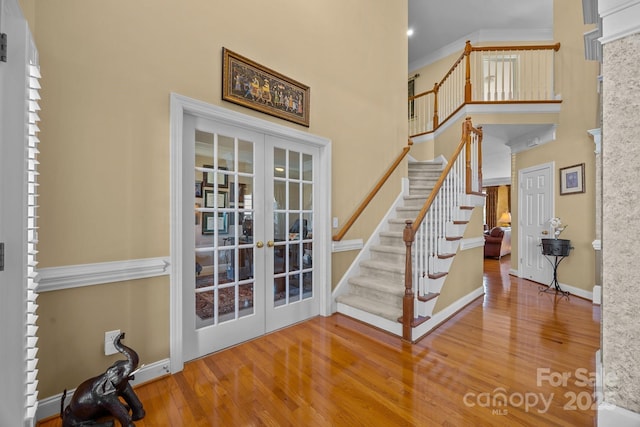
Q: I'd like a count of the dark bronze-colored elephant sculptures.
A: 1